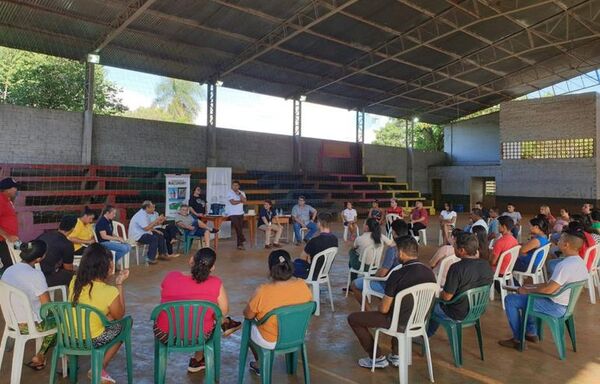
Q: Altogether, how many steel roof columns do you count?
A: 5